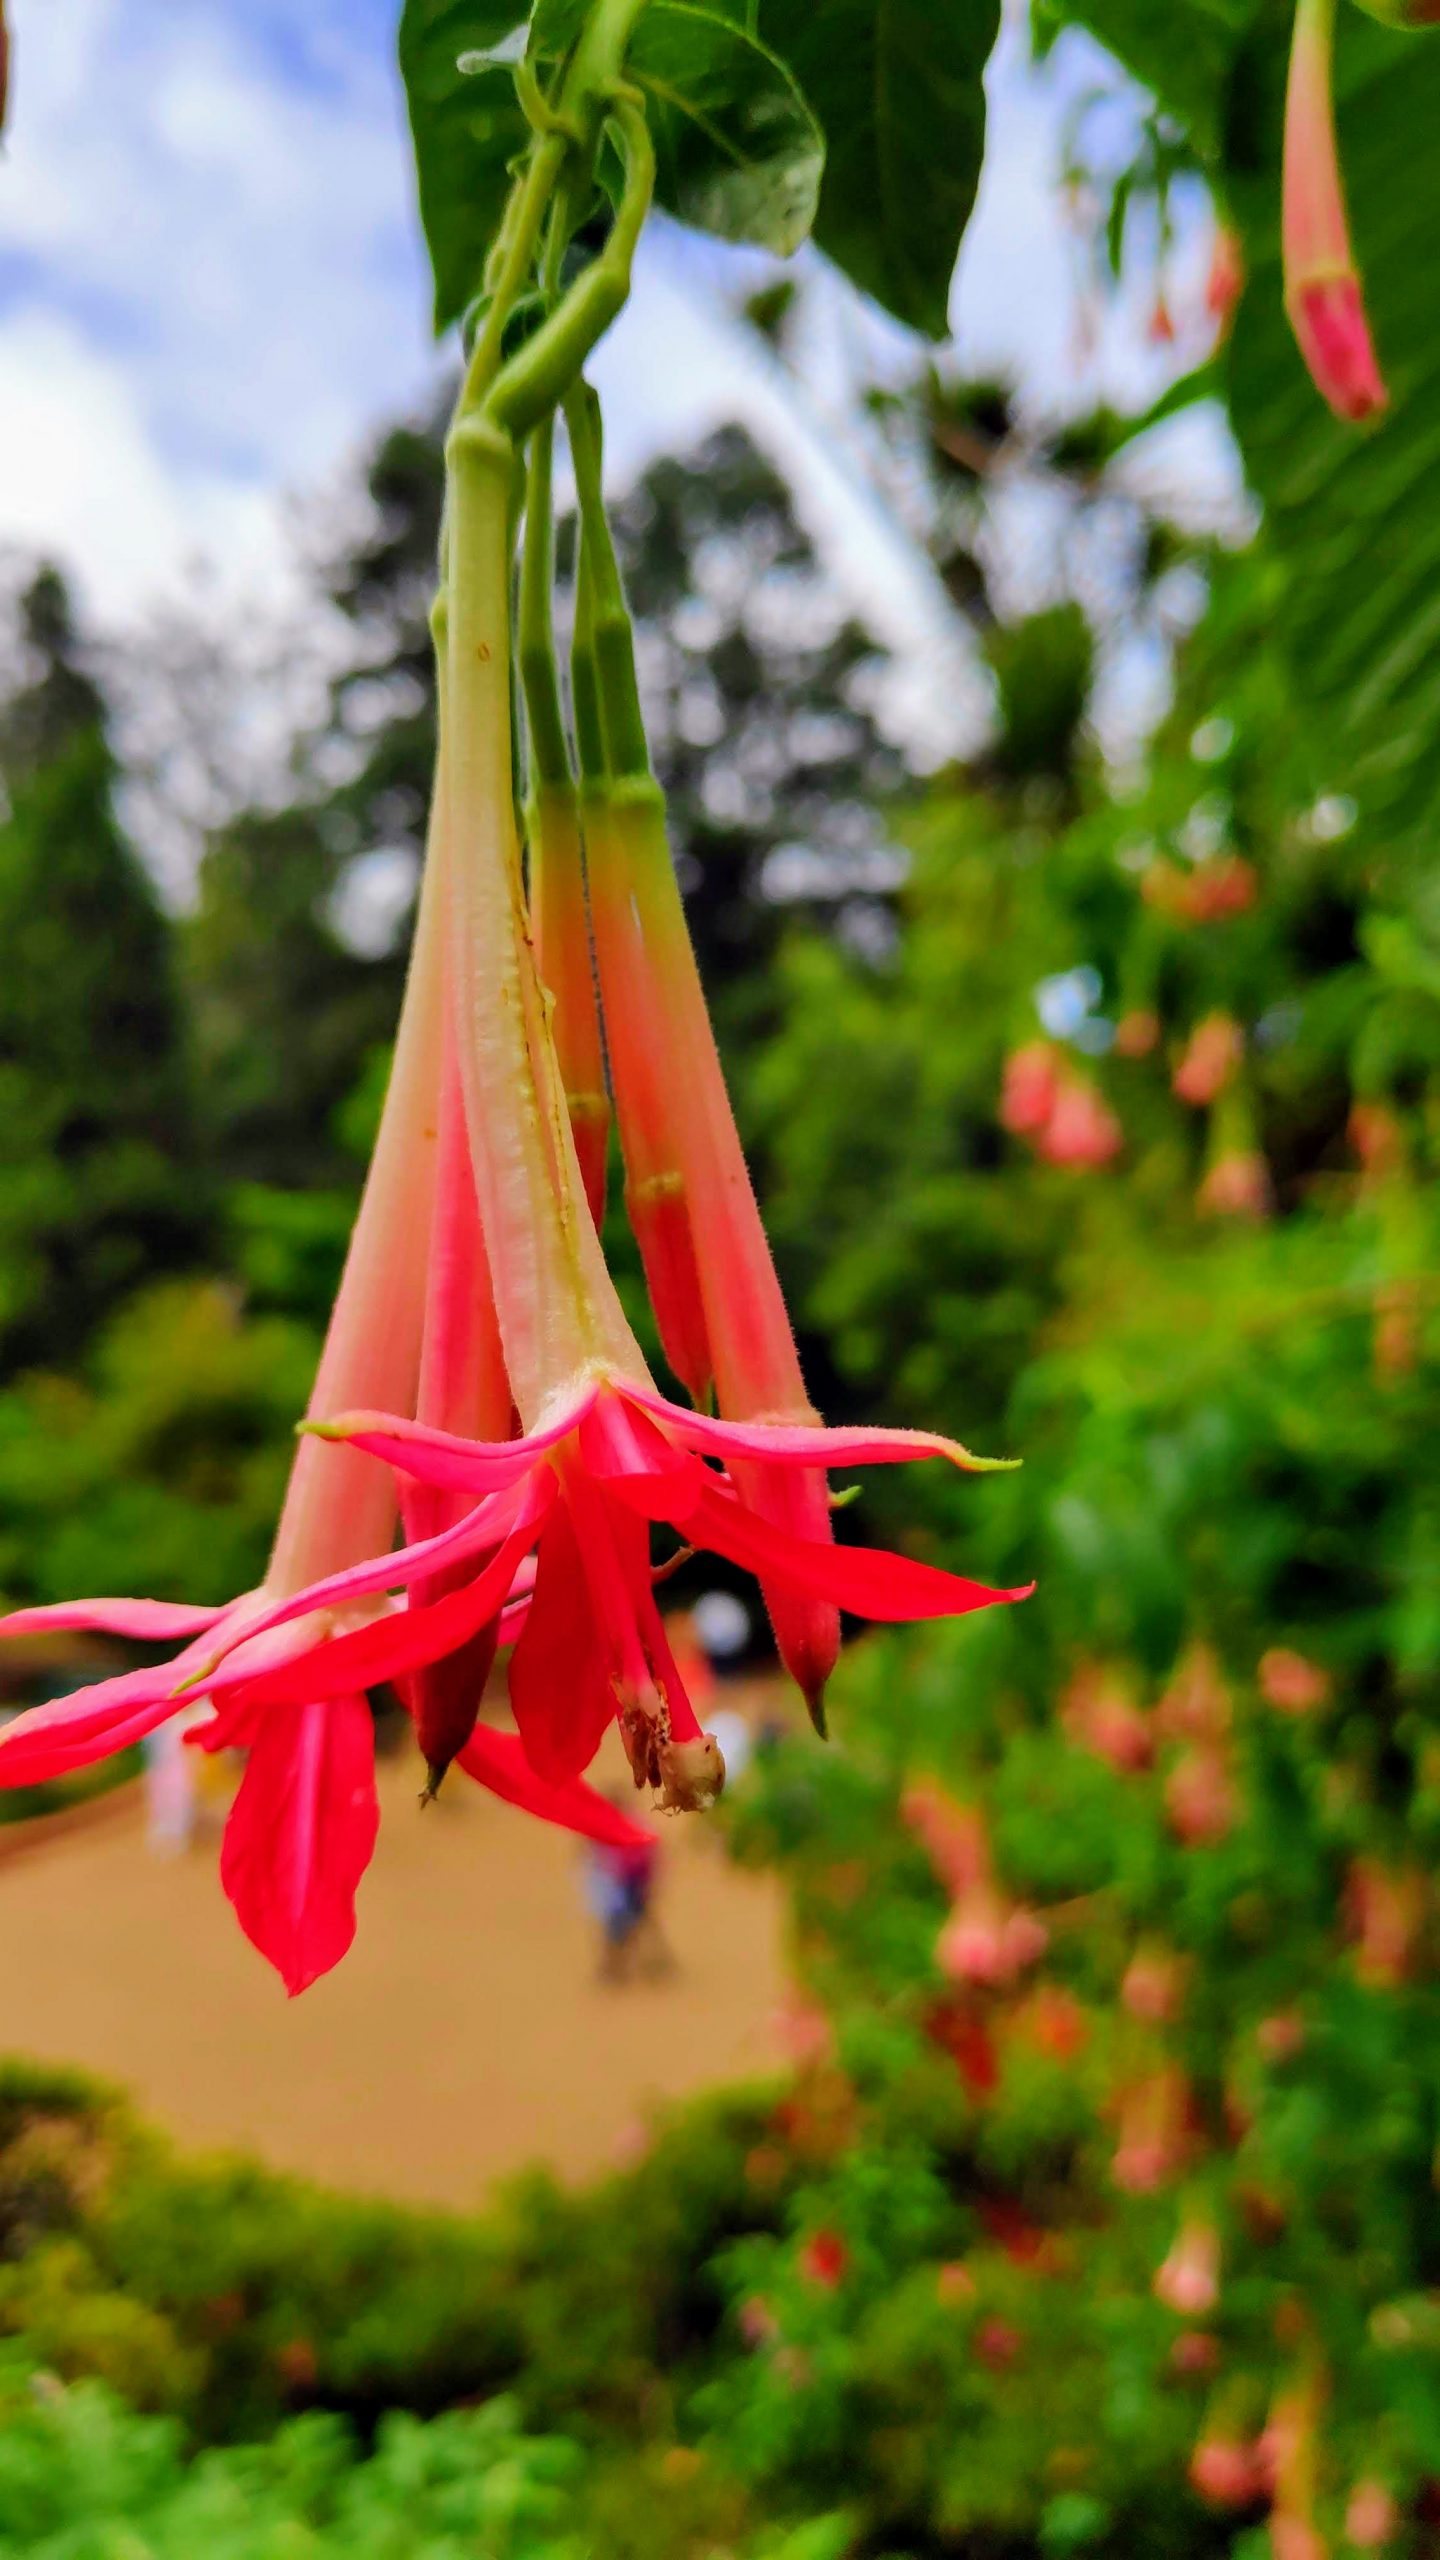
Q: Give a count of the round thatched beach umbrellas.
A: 0